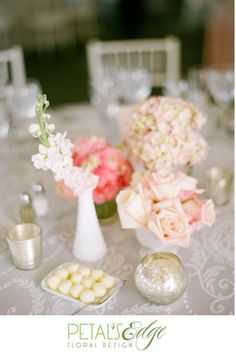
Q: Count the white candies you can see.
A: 12